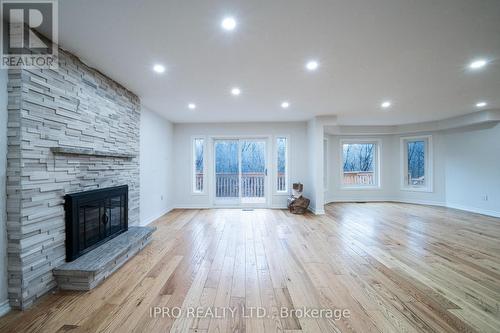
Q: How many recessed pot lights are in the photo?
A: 9